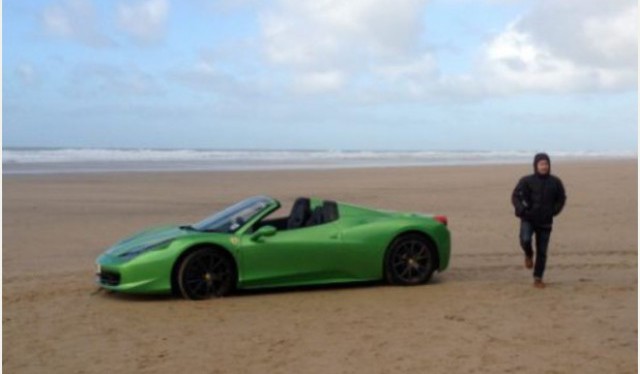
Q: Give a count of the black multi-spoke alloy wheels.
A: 2